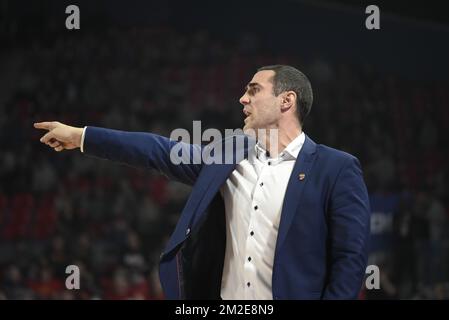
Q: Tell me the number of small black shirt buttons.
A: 6